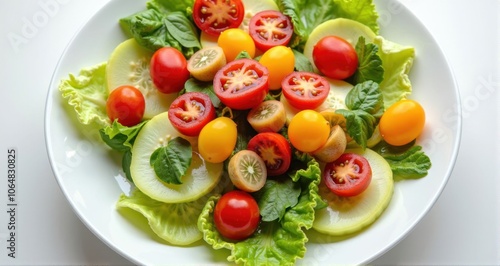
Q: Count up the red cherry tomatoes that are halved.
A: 7